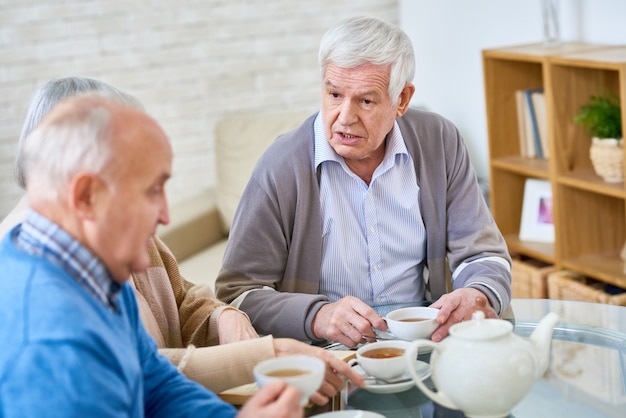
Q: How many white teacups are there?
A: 3